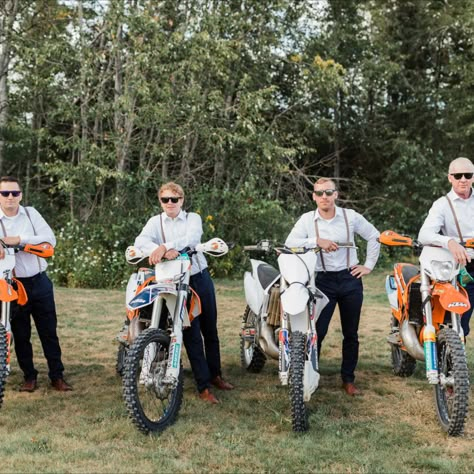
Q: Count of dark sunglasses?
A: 4